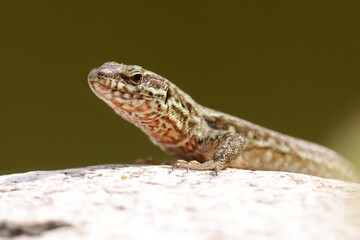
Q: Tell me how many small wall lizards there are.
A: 1